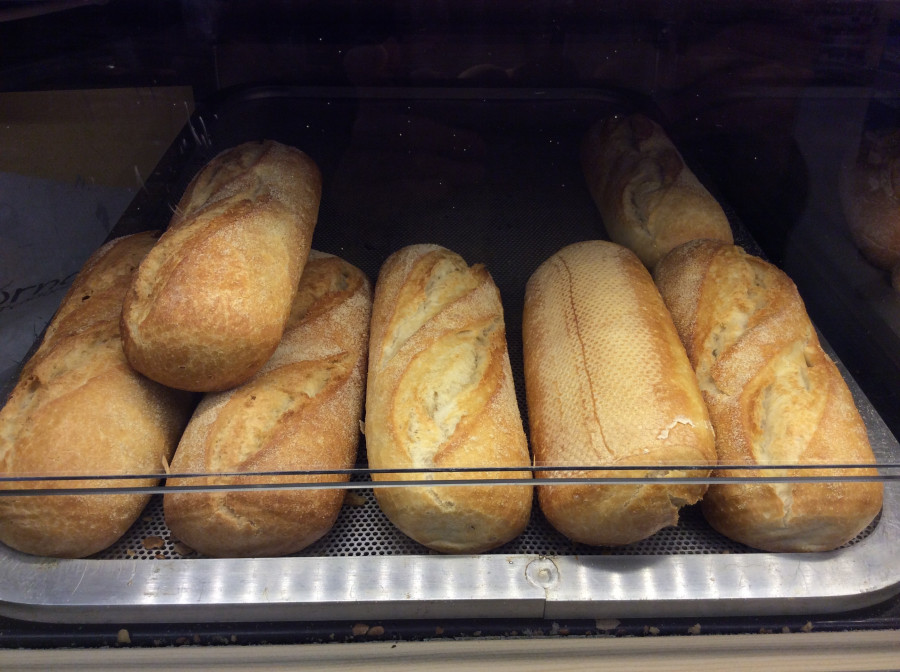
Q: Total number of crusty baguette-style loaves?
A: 7